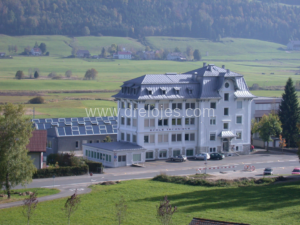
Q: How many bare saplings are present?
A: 4